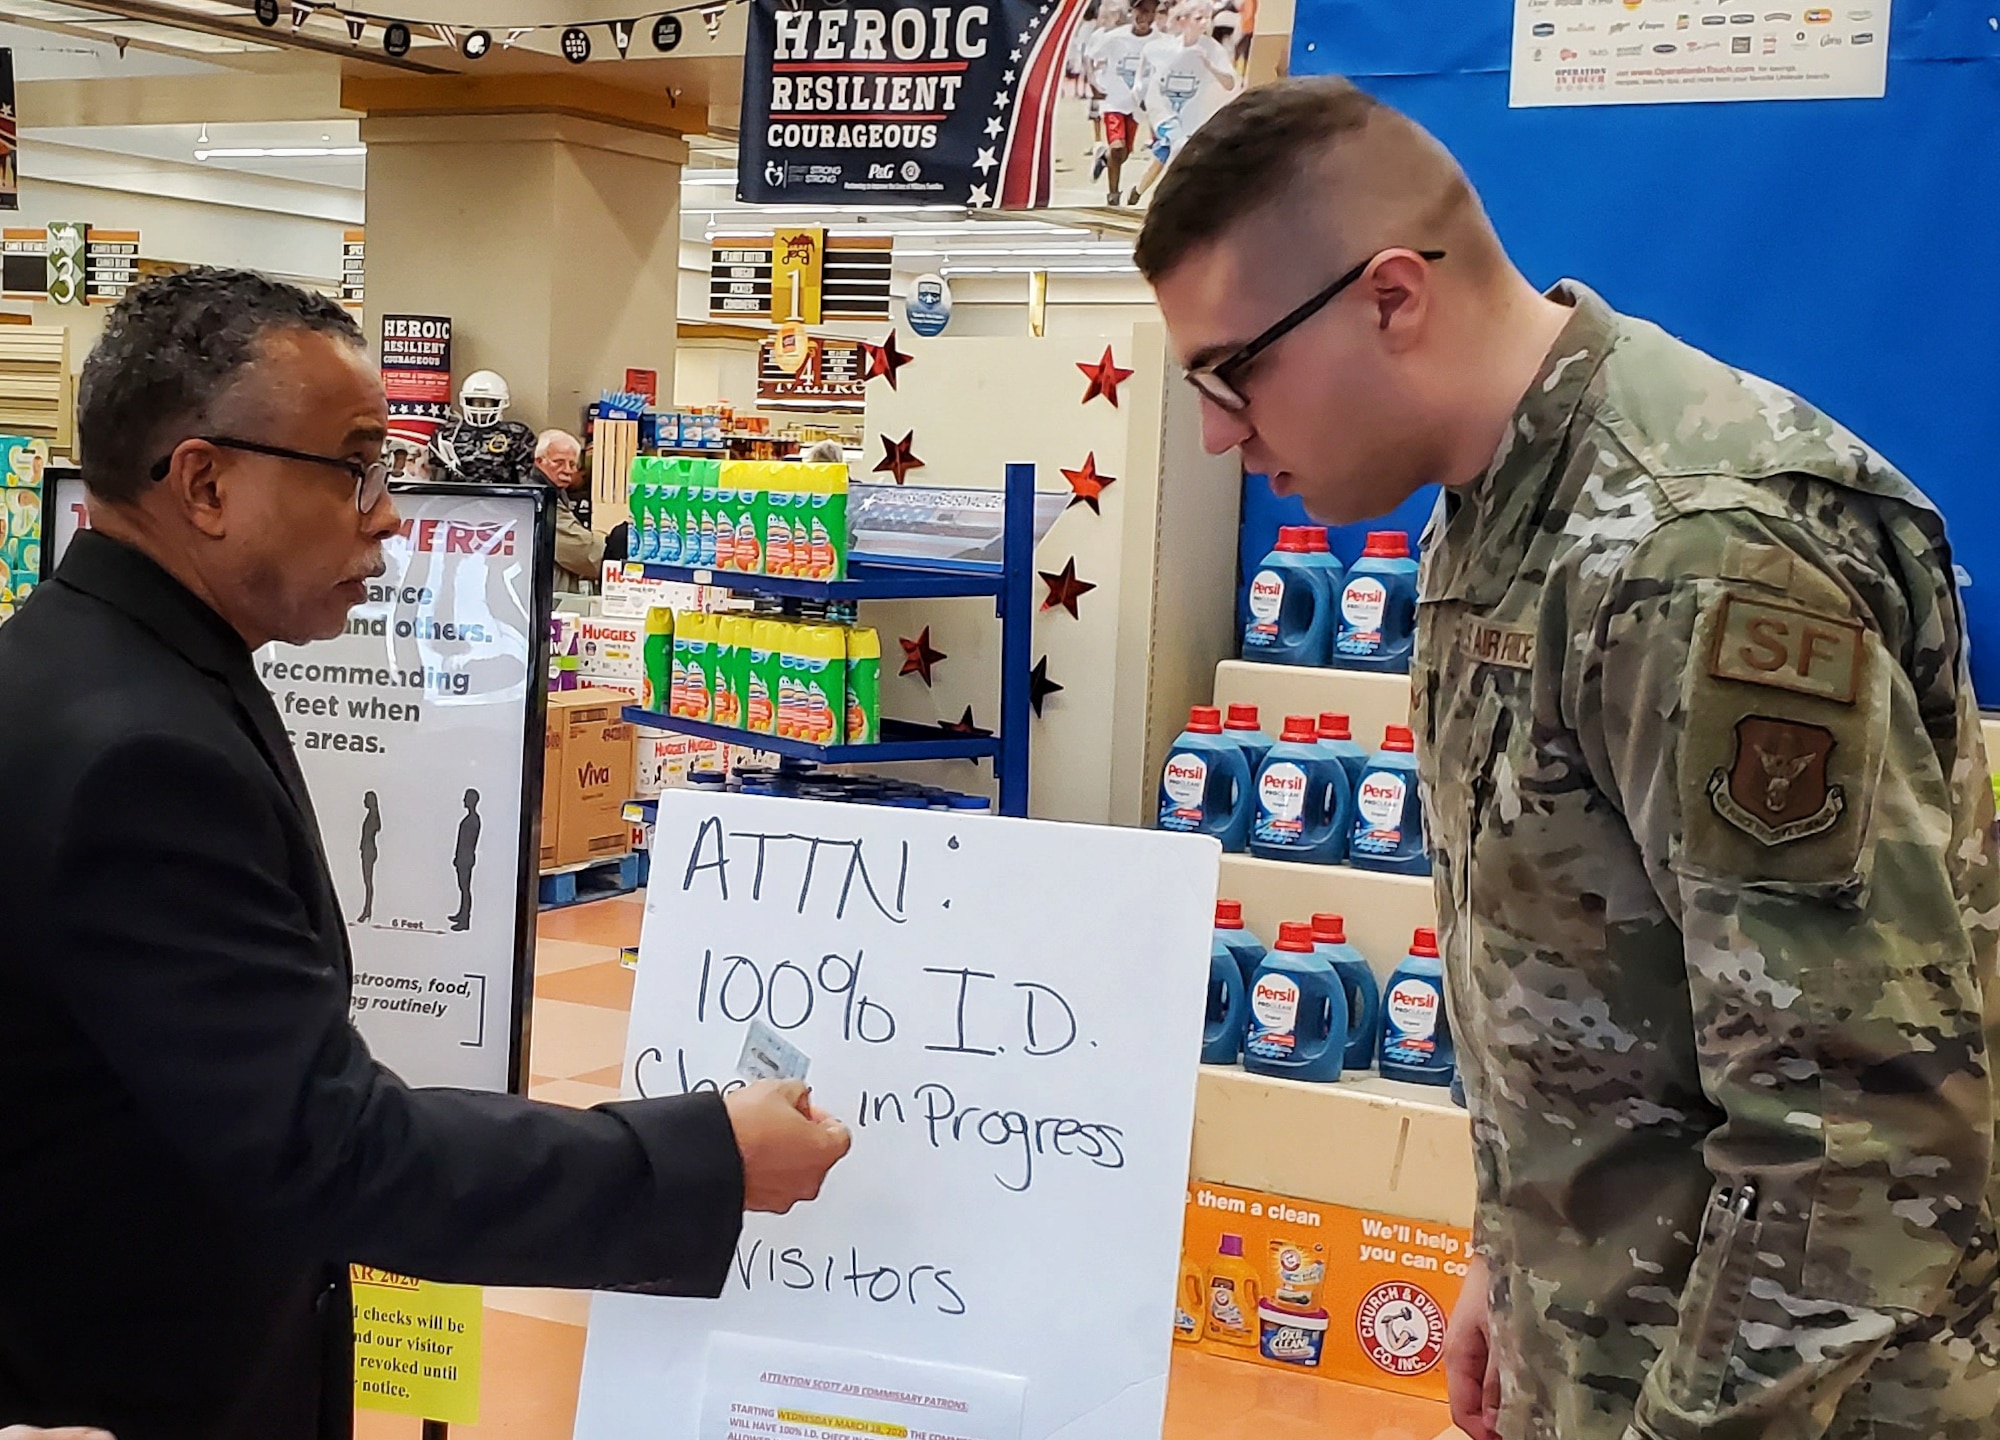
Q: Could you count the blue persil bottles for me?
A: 13